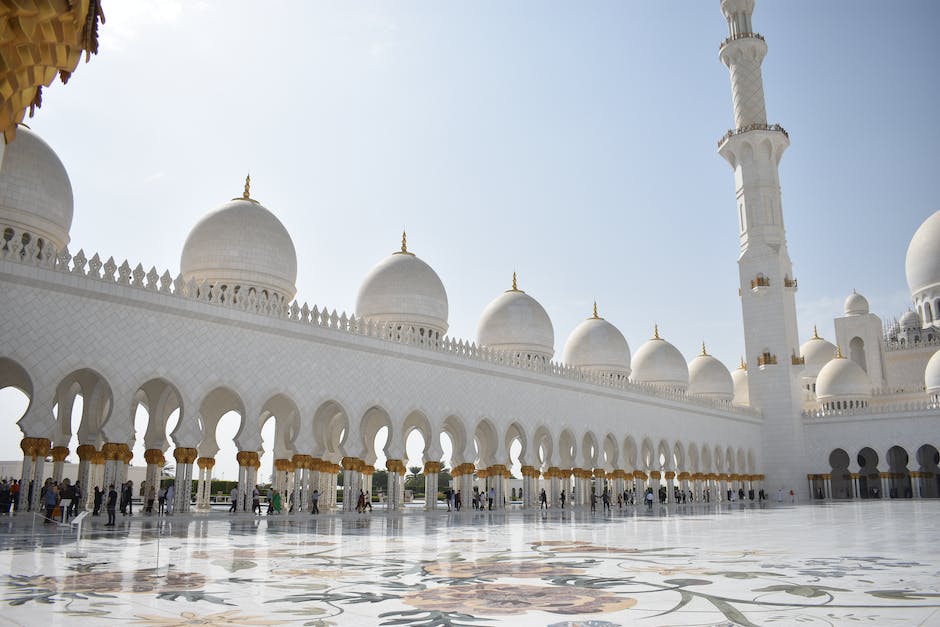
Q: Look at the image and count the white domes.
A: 14